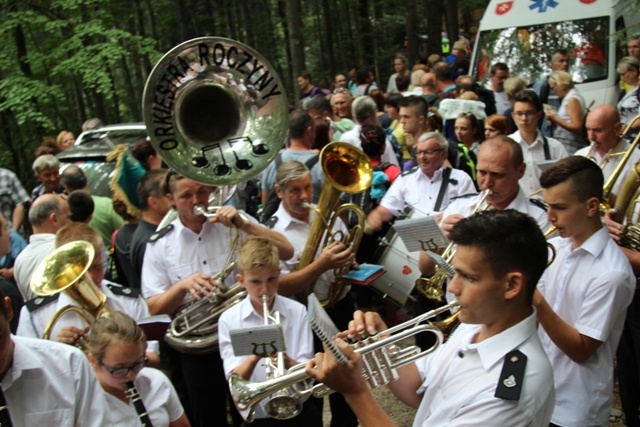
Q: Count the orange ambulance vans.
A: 0